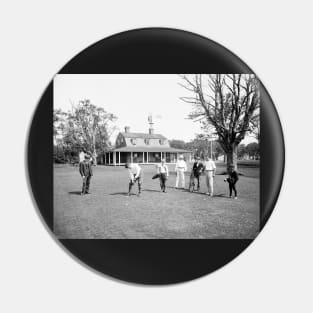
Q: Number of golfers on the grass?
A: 7